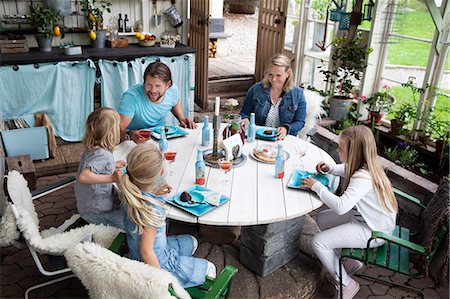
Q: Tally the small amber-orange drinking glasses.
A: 3